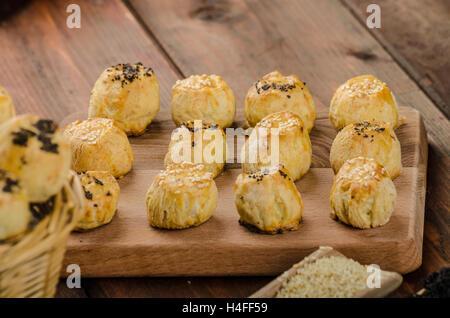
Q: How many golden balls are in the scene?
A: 15